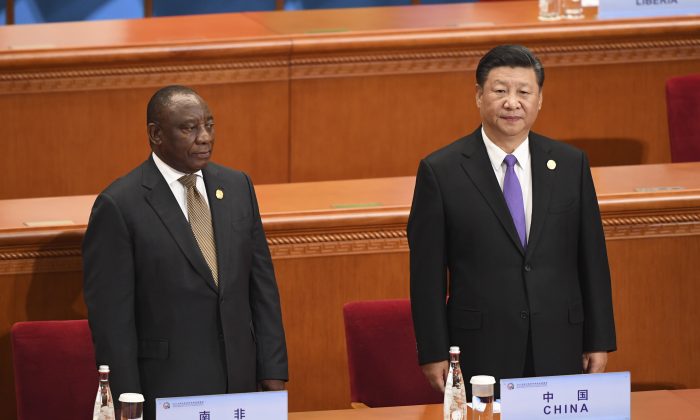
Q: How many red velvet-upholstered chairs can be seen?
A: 3